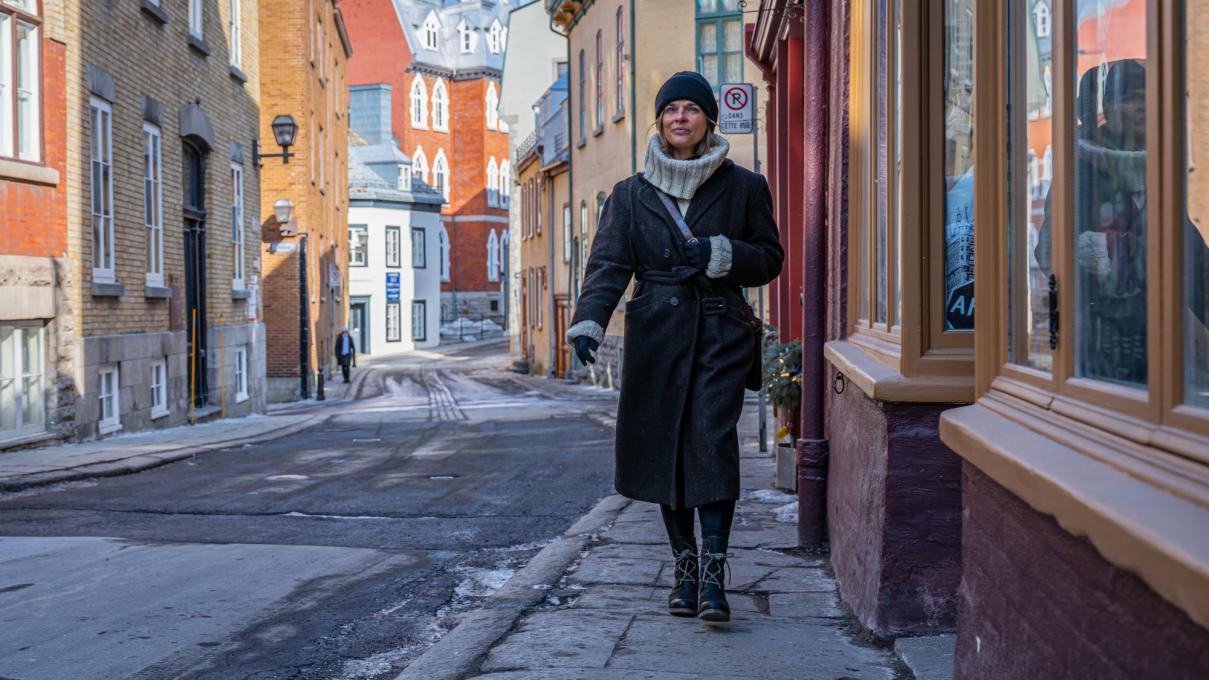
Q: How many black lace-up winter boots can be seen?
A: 2